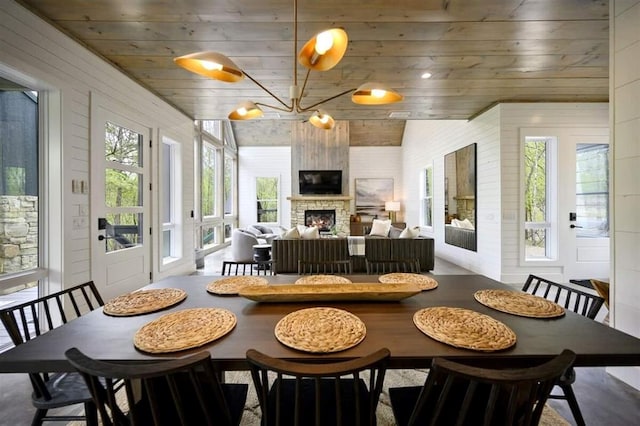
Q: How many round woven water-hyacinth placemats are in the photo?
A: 8